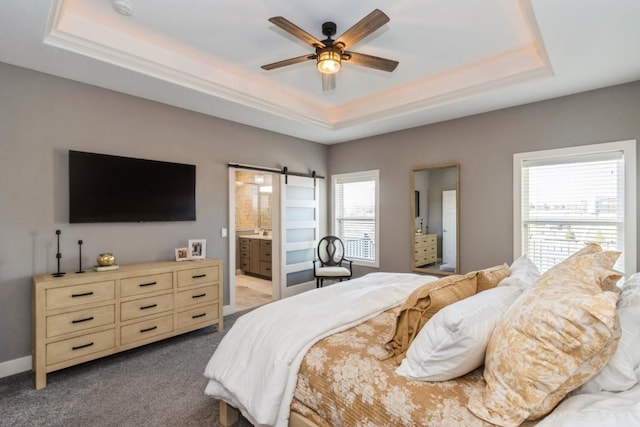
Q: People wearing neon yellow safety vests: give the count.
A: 0